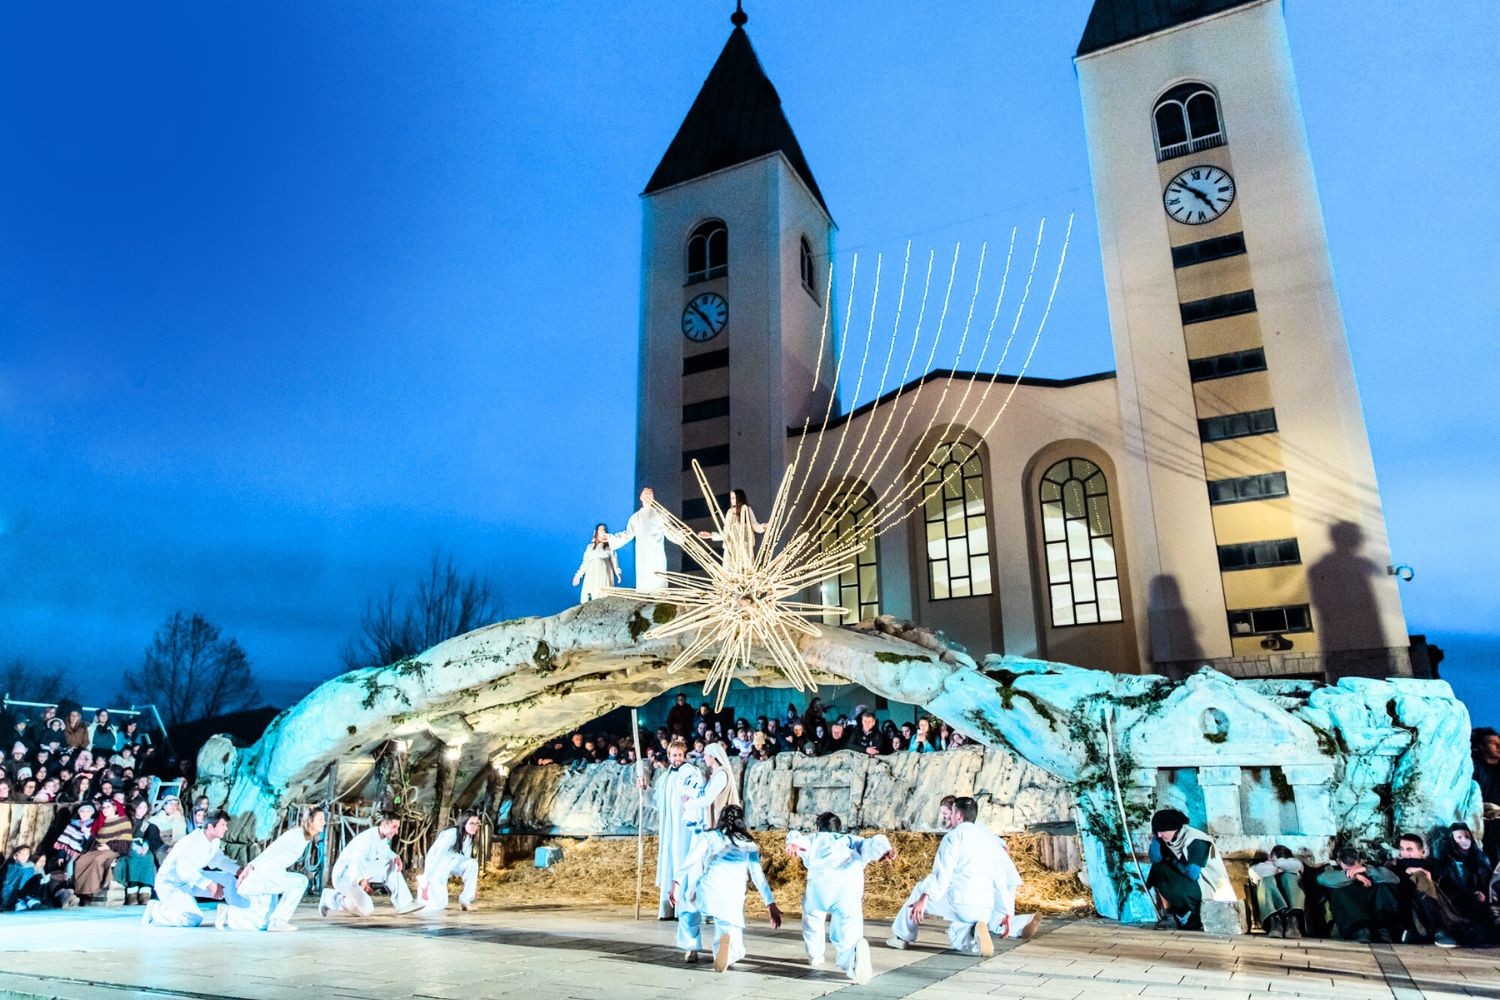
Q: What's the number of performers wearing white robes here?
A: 13